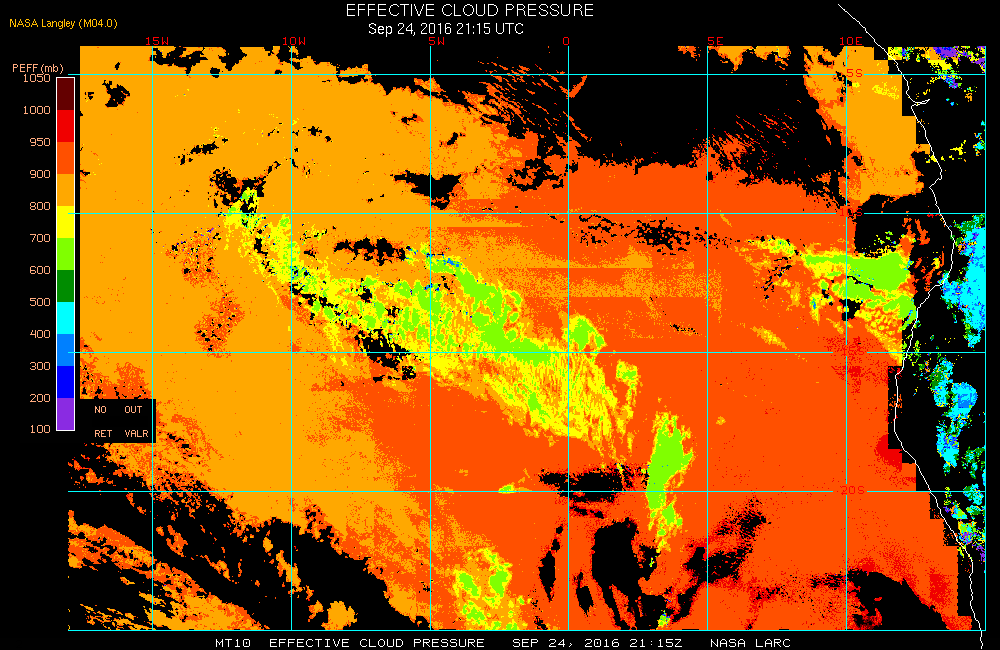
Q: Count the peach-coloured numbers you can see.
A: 12